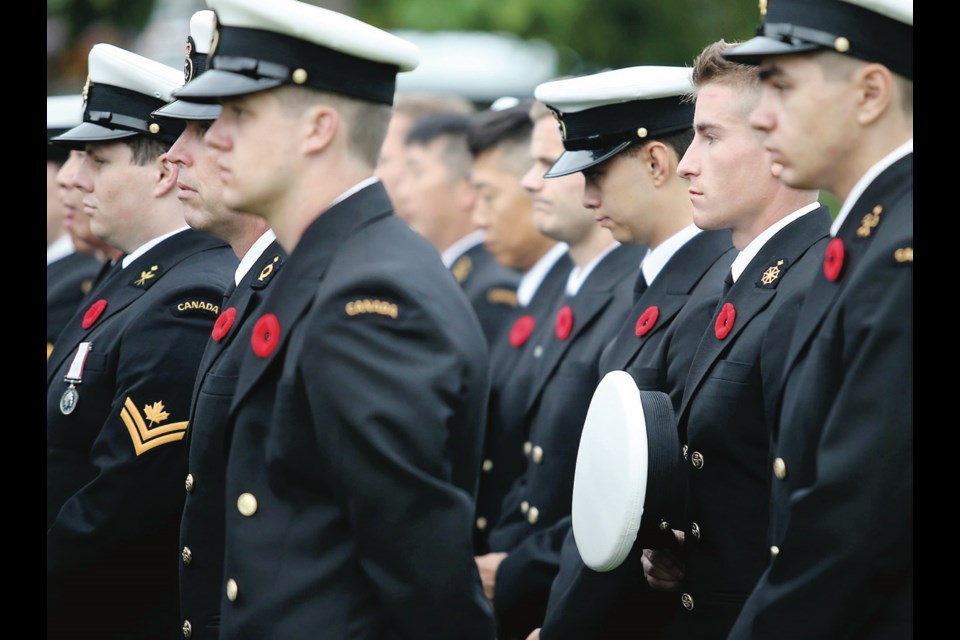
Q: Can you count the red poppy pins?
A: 8